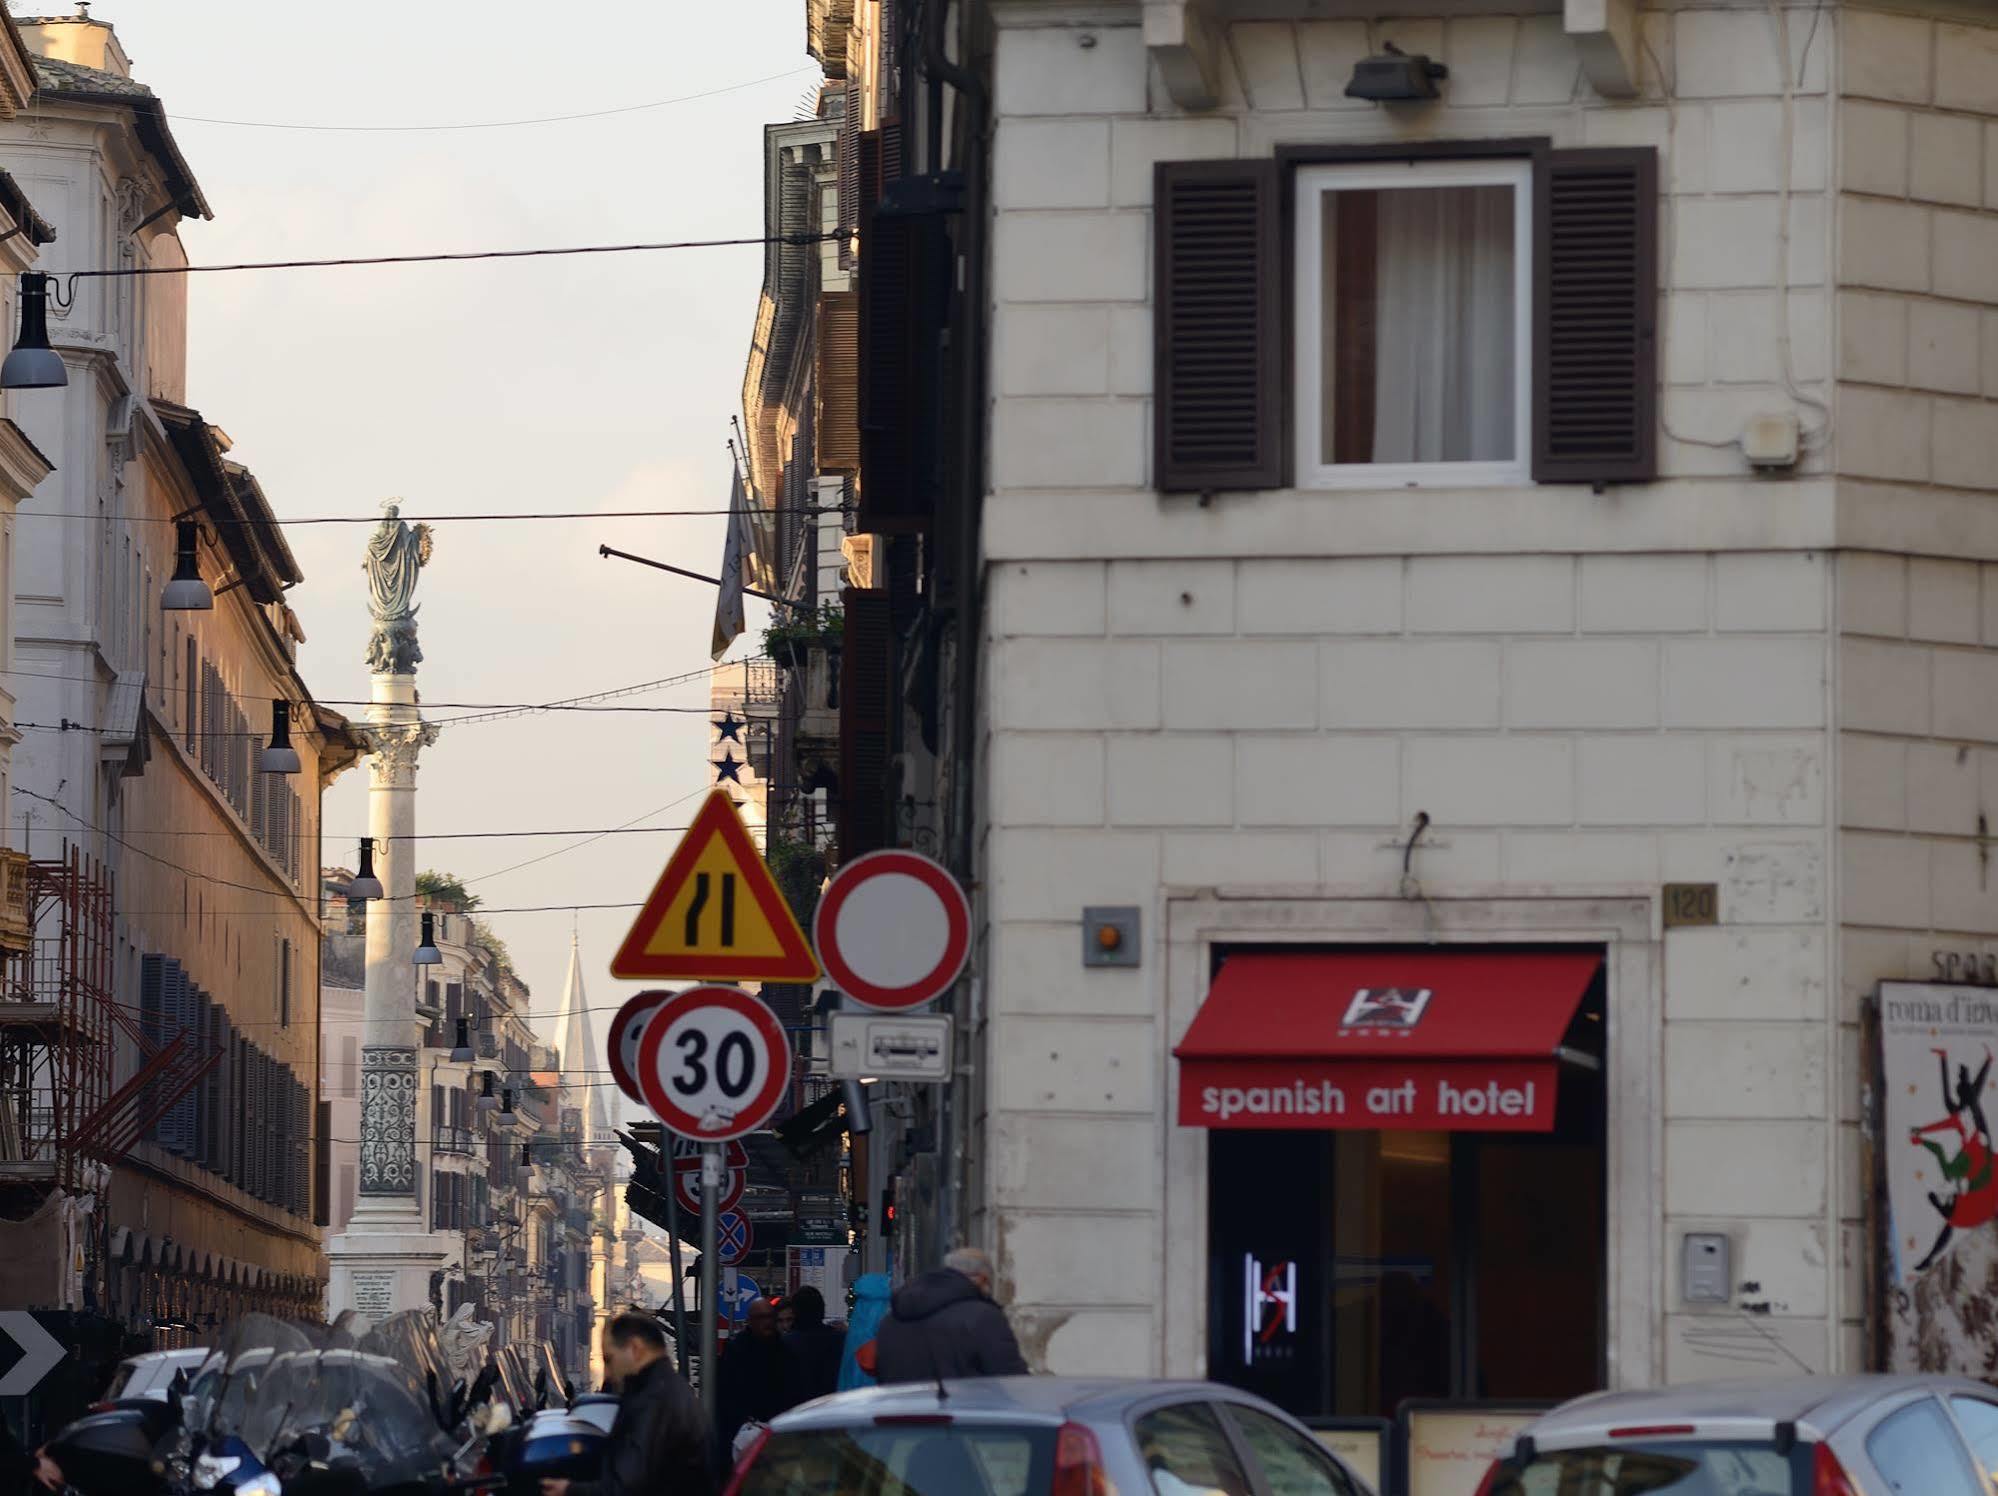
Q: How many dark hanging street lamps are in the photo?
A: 9